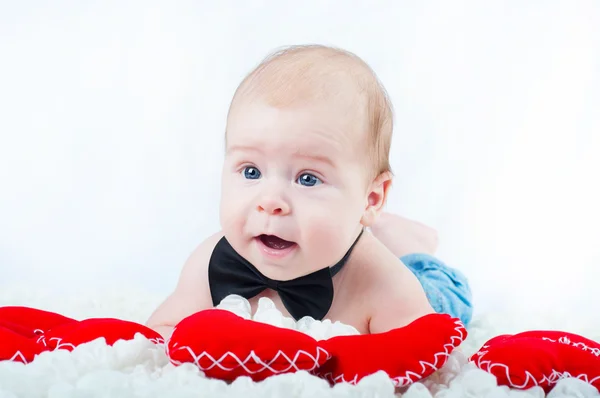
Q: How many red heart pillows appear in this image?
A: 5